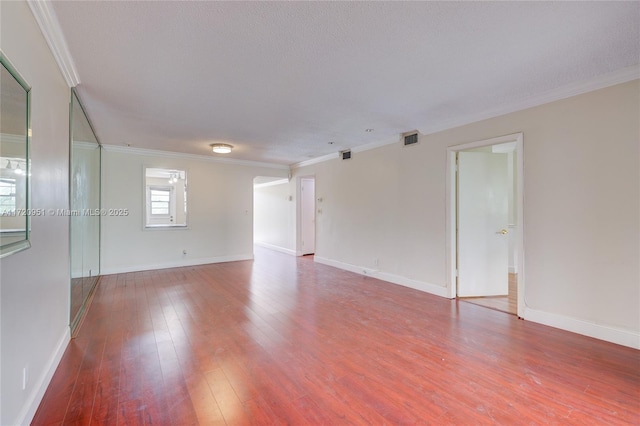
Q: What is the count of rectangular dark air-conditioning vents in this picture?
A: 2